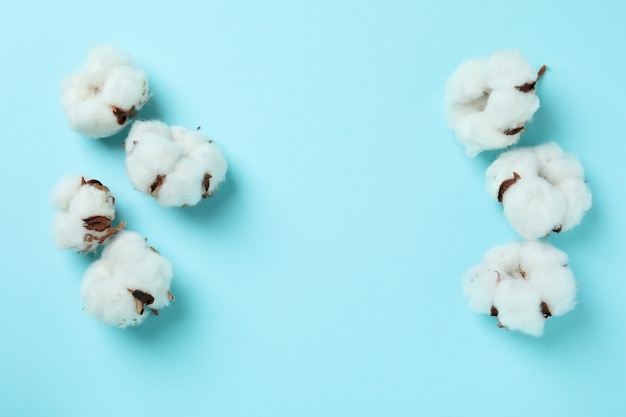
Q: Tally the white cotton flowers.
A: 7